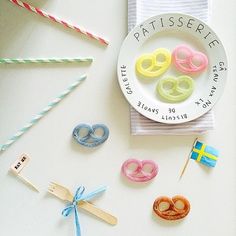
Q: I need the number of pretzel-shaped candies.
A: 6